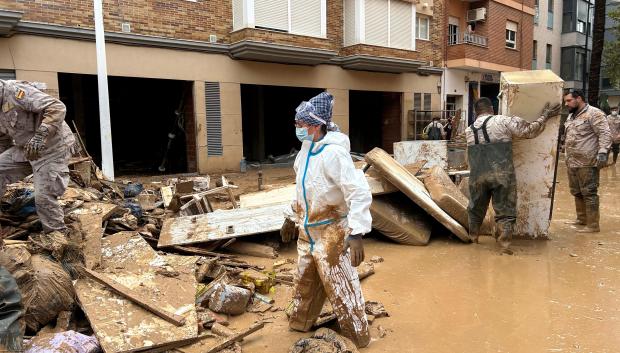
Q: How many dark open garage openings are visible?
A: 3